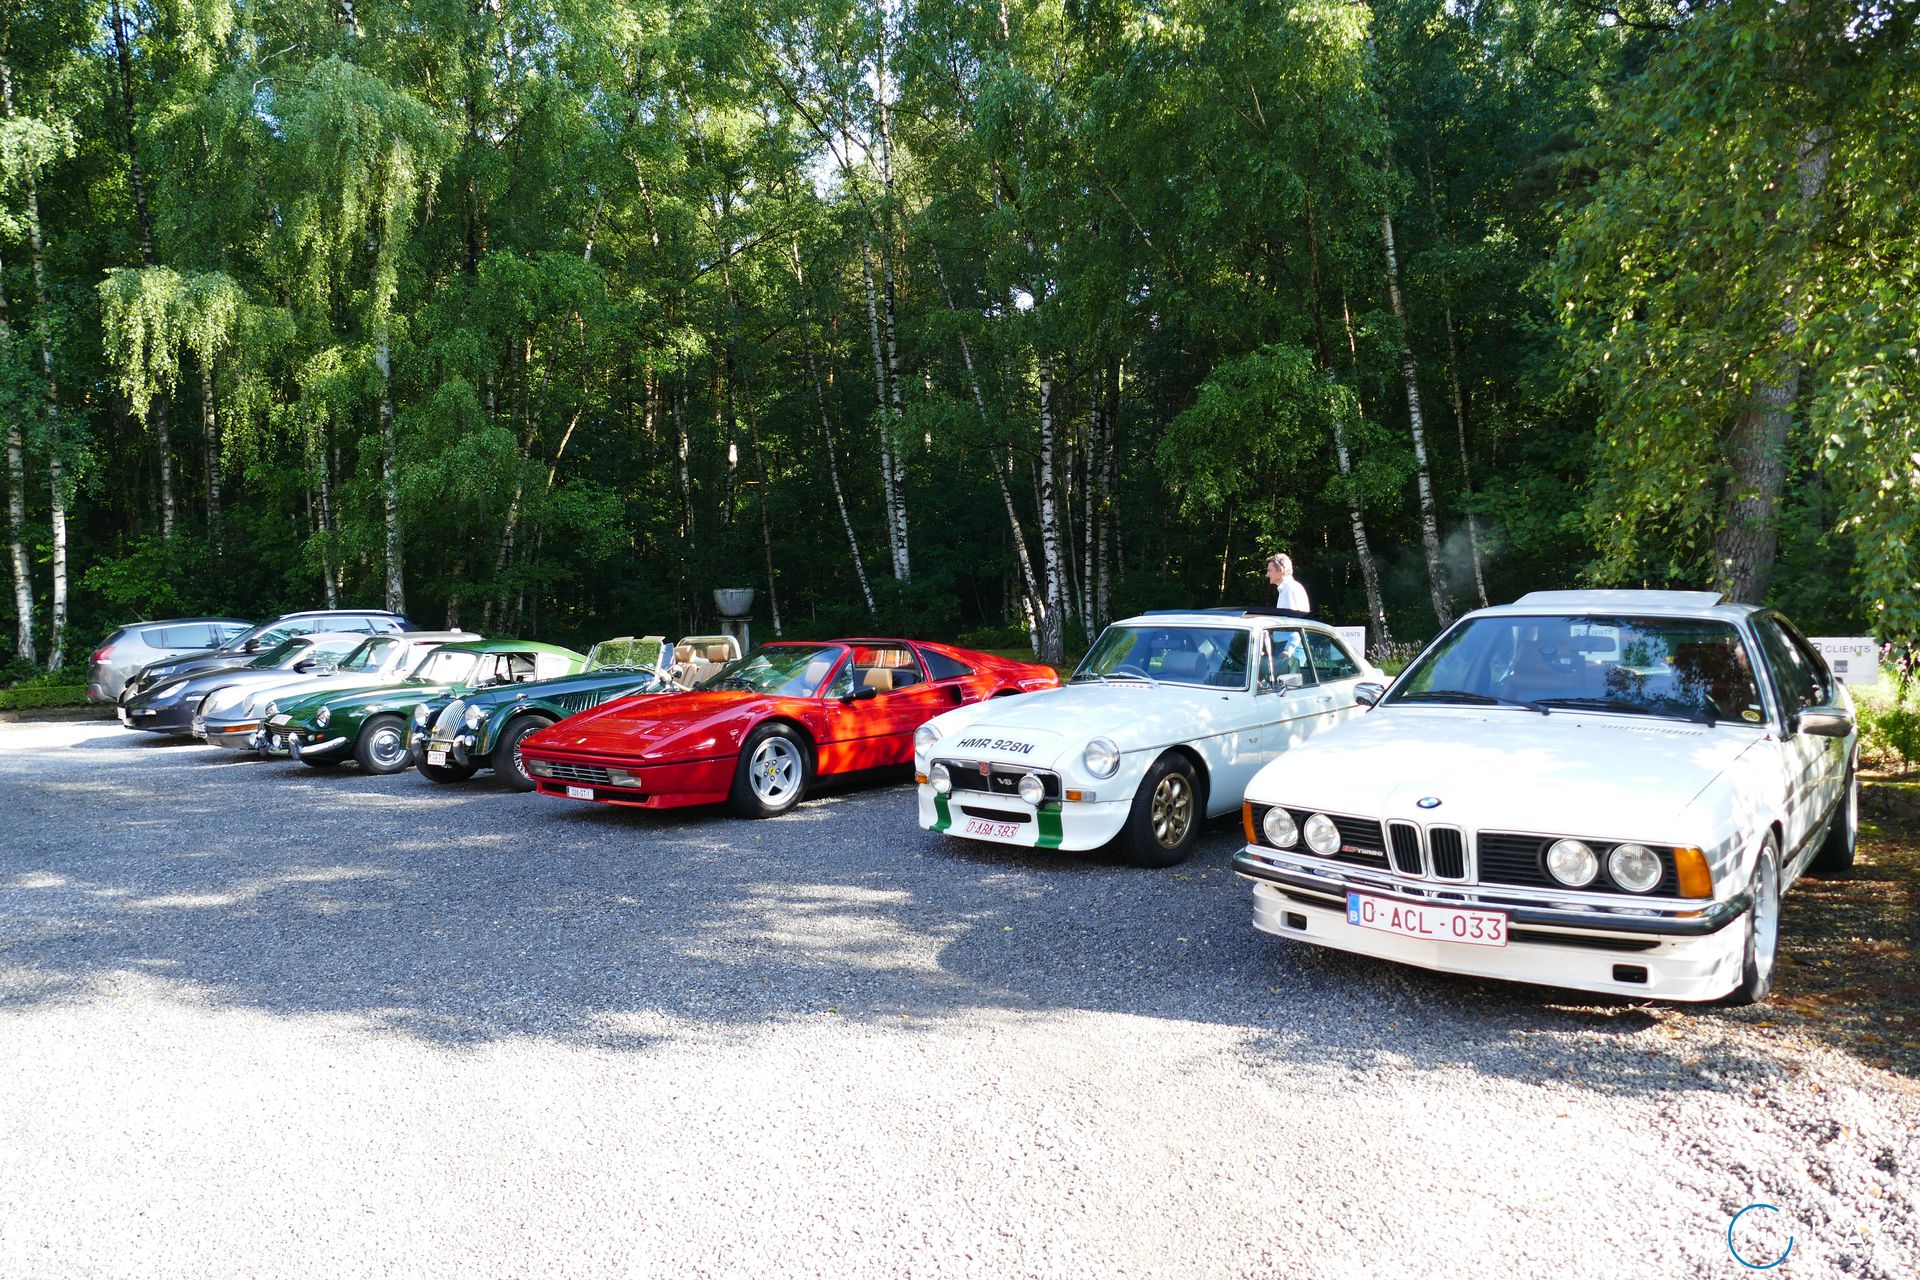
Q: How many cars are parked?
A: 9